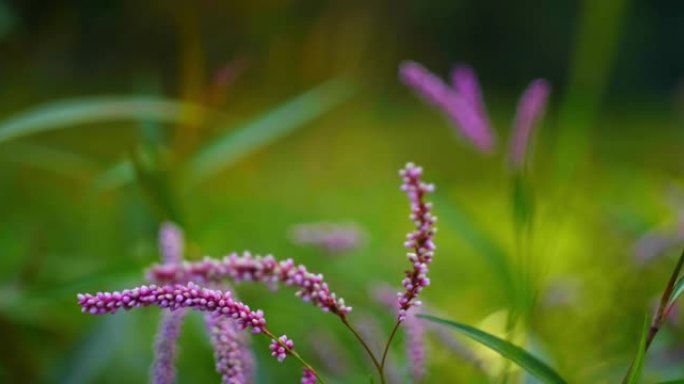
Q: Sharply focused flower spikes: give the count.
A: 3